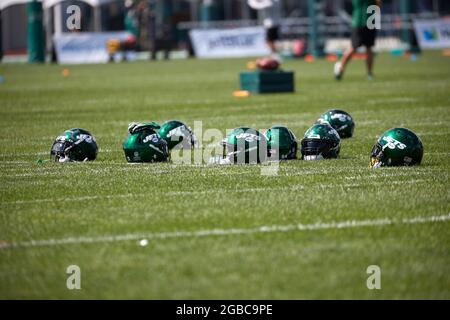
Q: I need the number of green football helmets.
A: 8